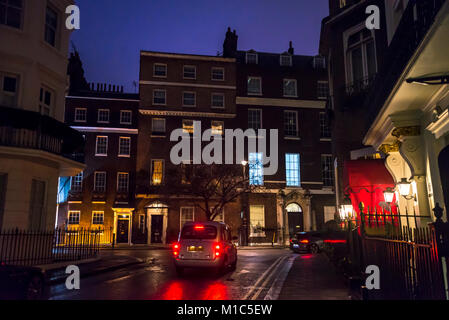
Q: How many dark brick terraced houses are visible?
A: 3